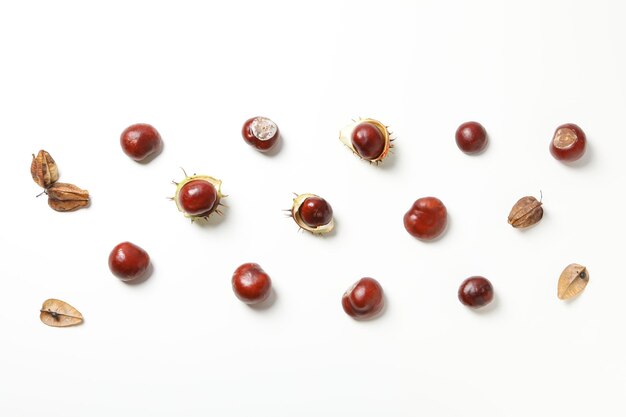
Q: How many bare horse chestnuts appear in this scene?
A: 9